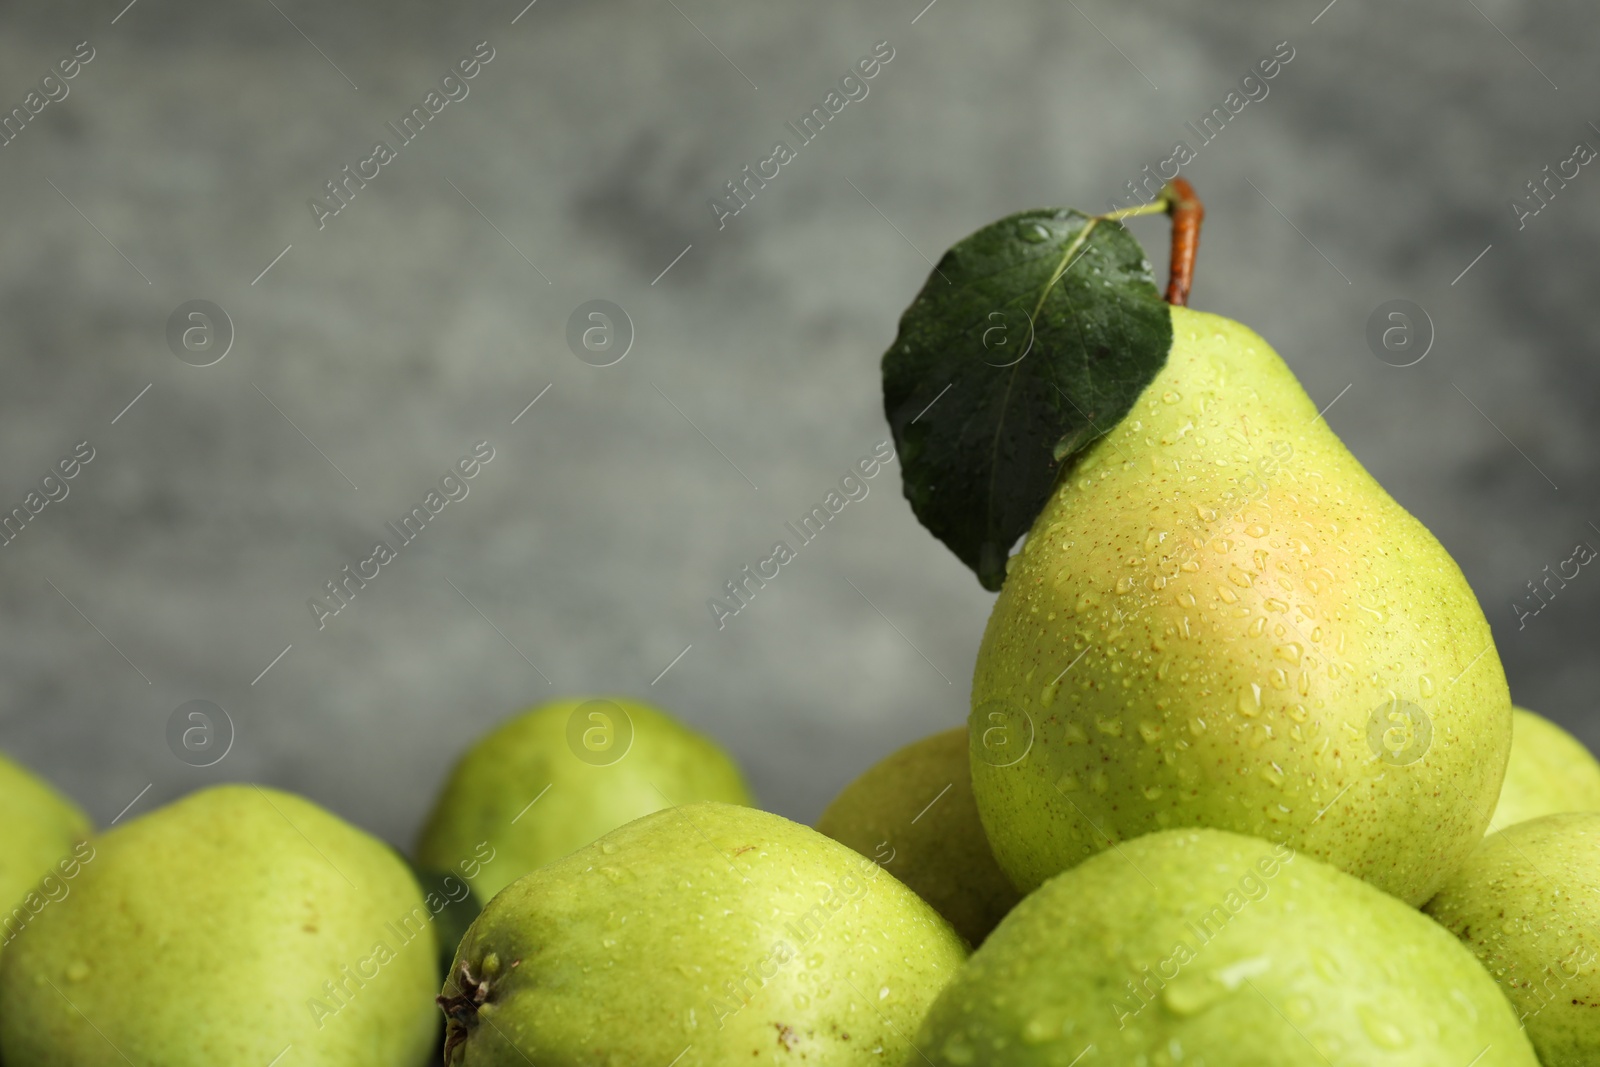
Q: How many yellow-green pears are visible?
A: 9